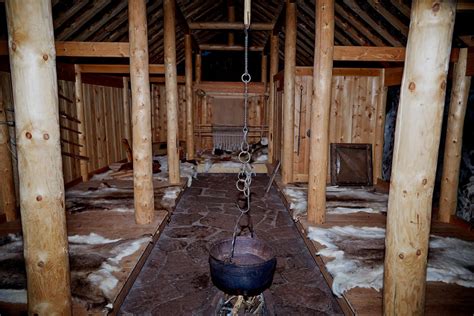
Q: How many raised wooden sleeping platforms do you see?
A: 2